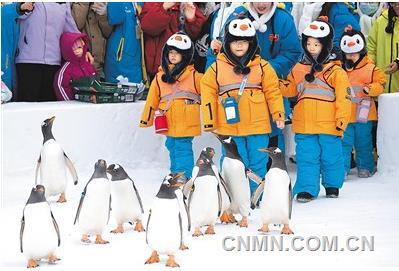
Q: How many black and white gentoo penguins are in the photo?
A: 10